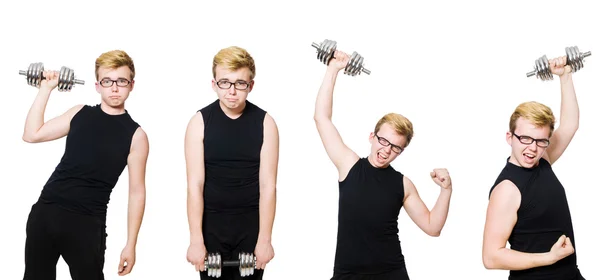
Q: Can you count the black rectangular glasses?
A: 4